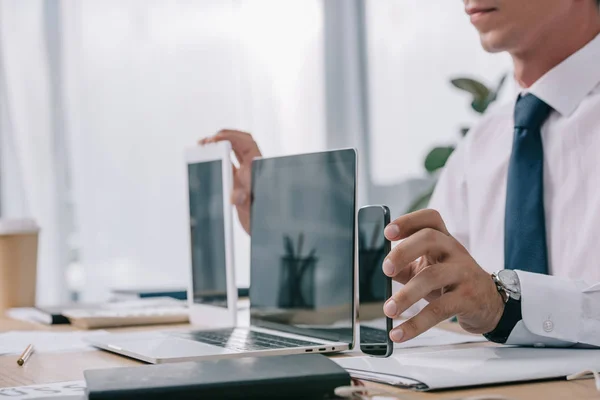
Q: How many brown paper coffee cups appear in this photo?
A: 1